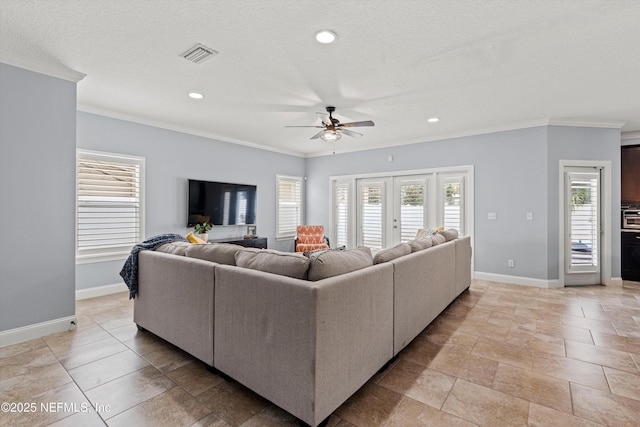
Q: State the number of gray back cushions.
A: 8